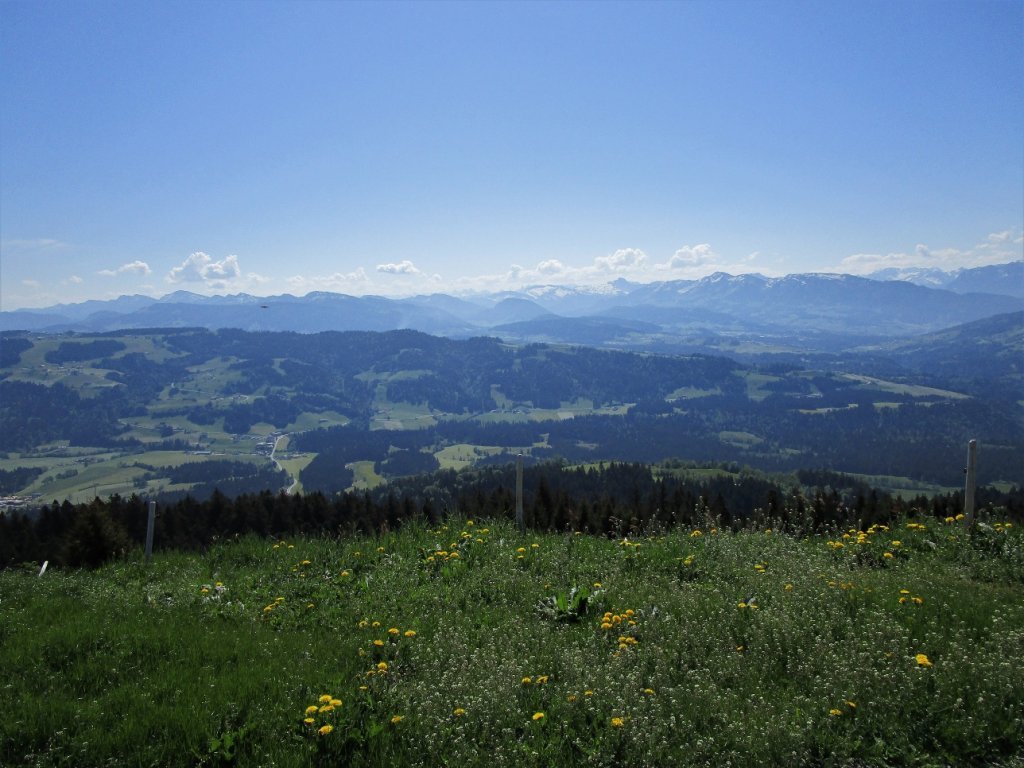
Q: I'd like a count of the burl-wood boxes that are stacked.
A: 0